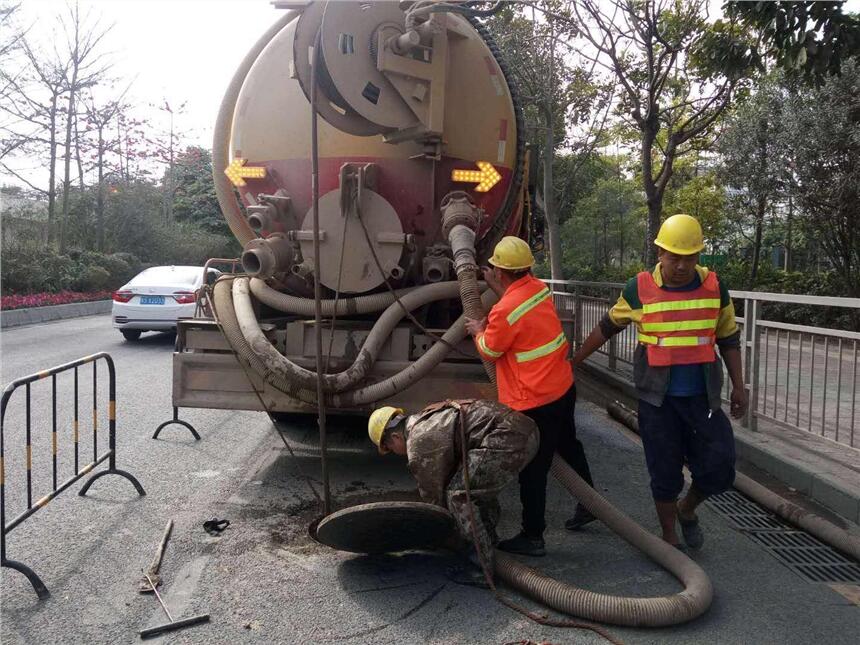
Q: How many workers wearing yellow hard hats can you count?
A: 3